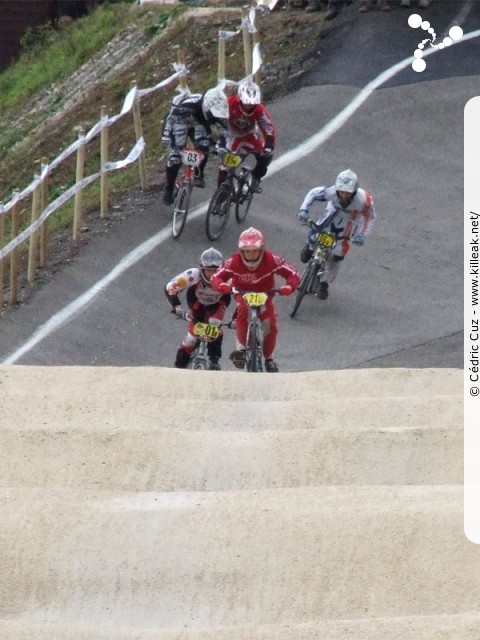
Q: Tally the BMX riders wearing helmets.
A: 5